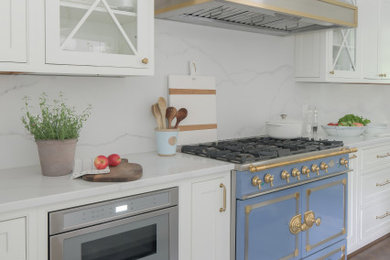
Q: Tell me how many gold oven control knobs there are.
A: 8